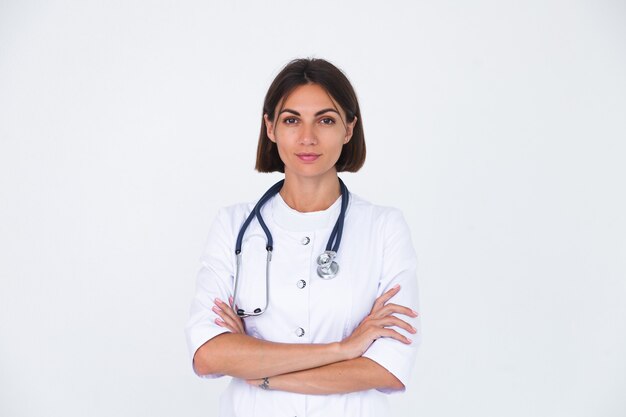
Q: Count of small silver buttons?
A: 3